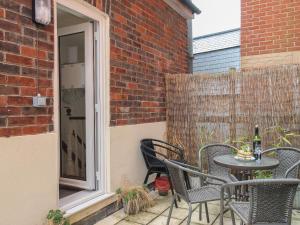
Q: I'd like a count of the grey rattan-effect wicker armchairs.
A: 4